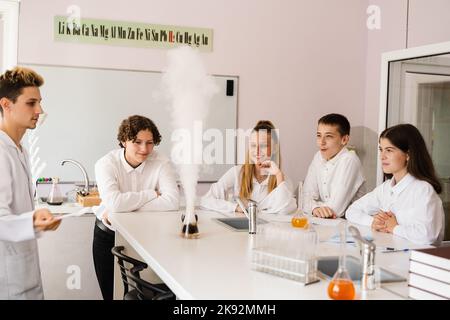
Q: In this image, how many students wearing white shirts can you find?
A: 4